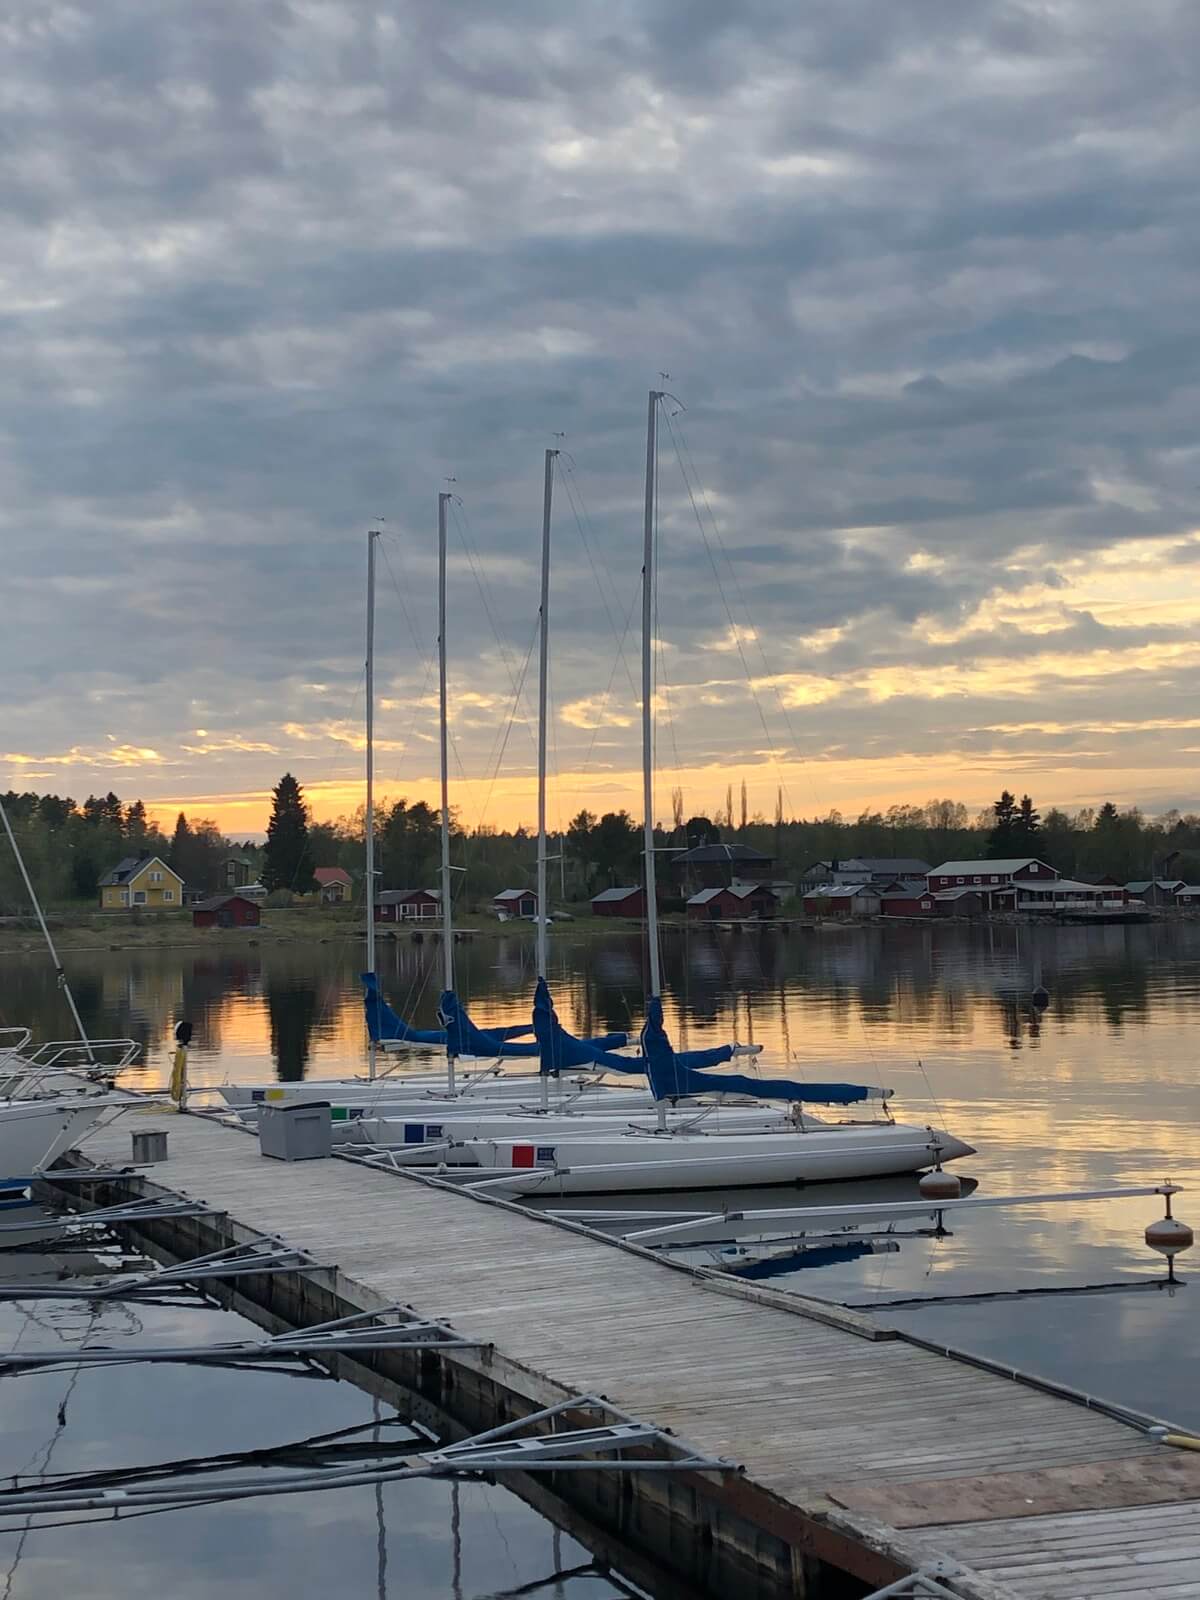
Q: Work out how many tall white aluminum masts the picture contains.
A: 4